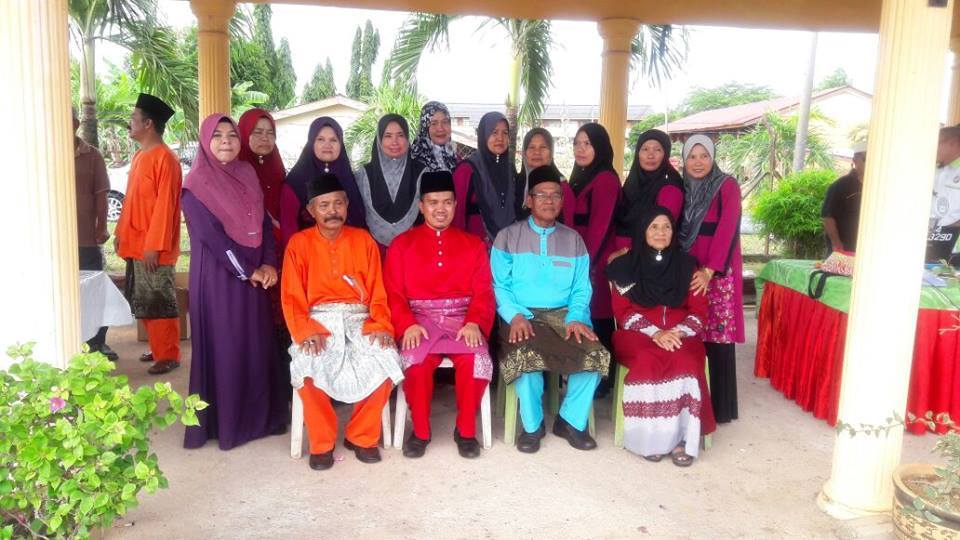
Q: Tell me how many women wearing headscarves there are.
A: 11